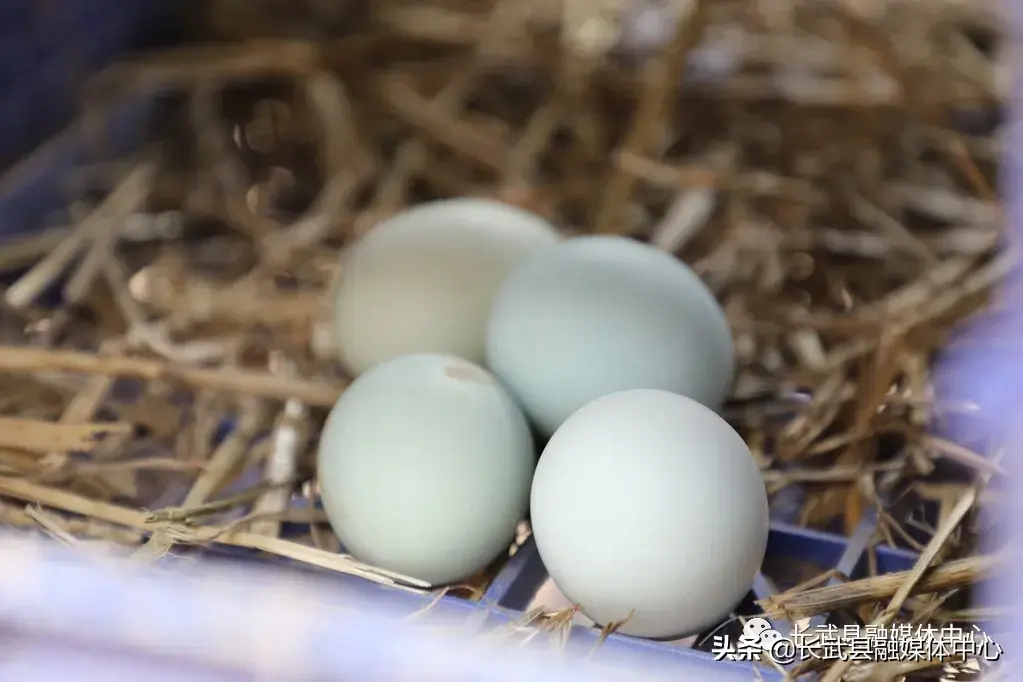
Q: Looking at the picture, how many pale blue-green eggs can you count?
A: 4